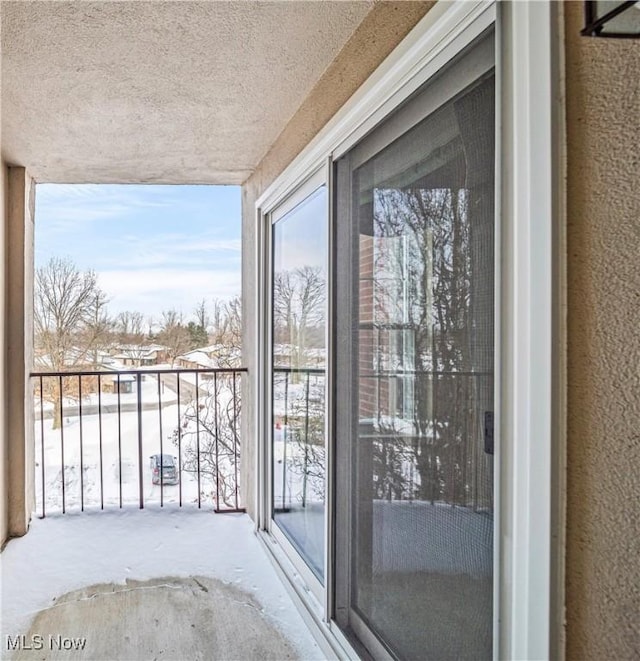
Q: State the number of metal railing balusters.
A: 11